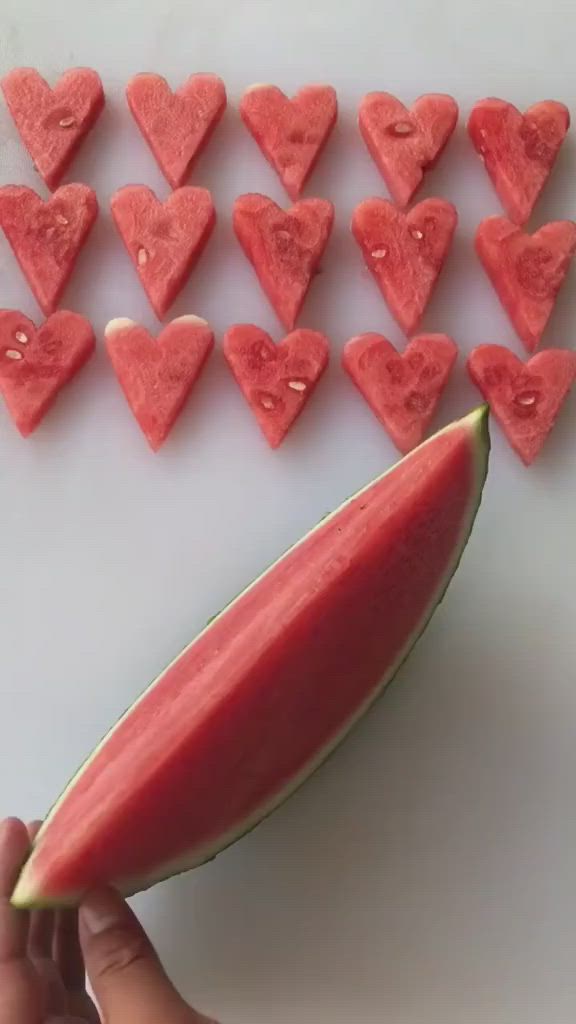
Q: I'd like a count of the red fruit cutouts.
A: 15